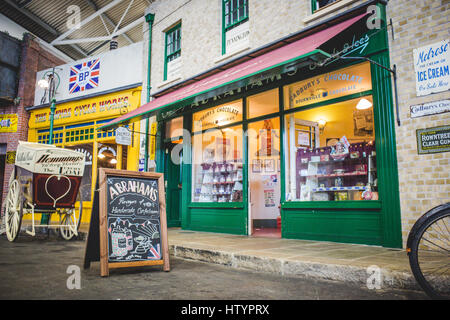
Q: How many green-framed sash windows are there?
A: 3